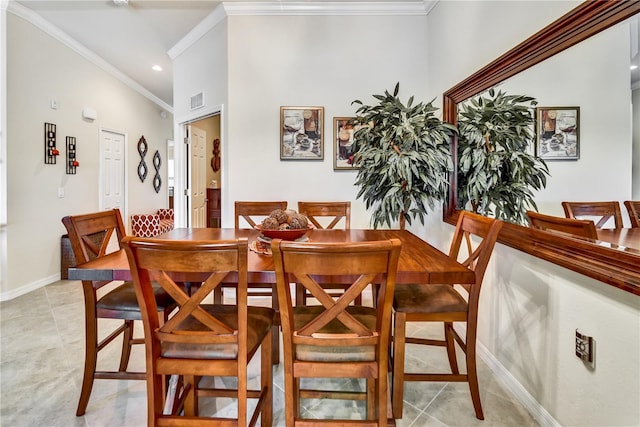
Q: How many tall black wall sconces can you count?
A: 2